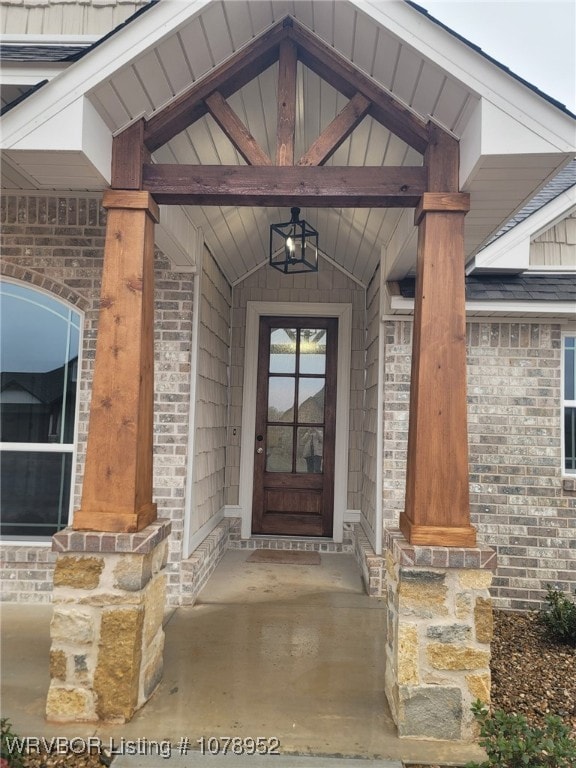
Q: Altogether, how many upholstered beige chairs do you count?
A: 0